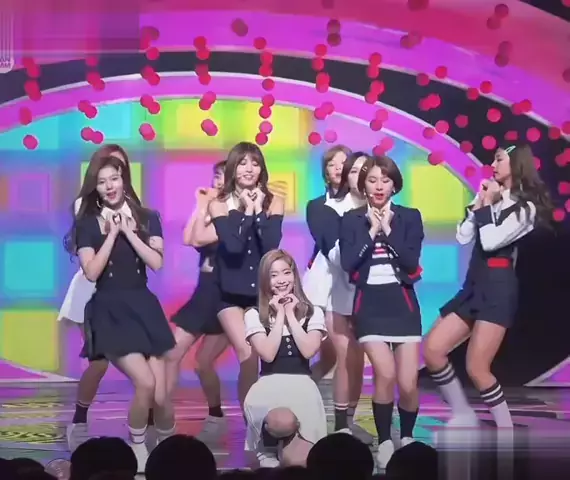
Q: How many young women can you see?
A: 9